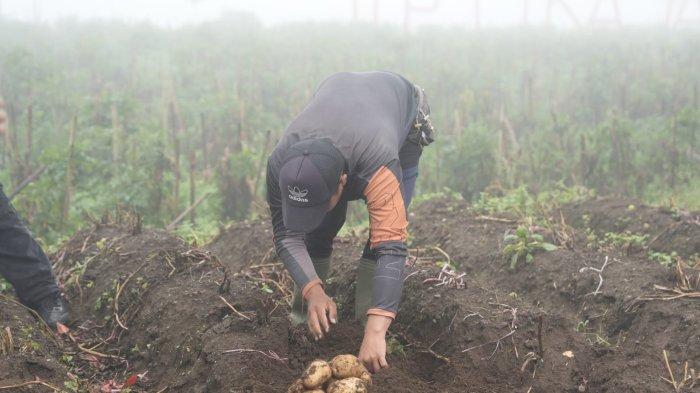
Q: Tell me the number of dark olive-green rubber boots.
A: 2